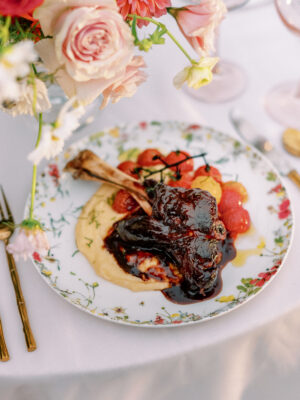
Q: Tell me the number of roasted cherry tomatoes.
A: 10